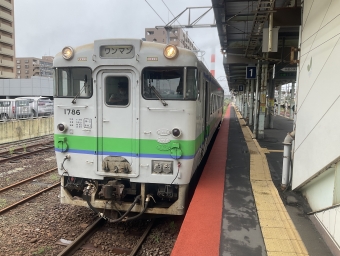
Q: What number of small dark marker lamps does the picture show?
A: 2